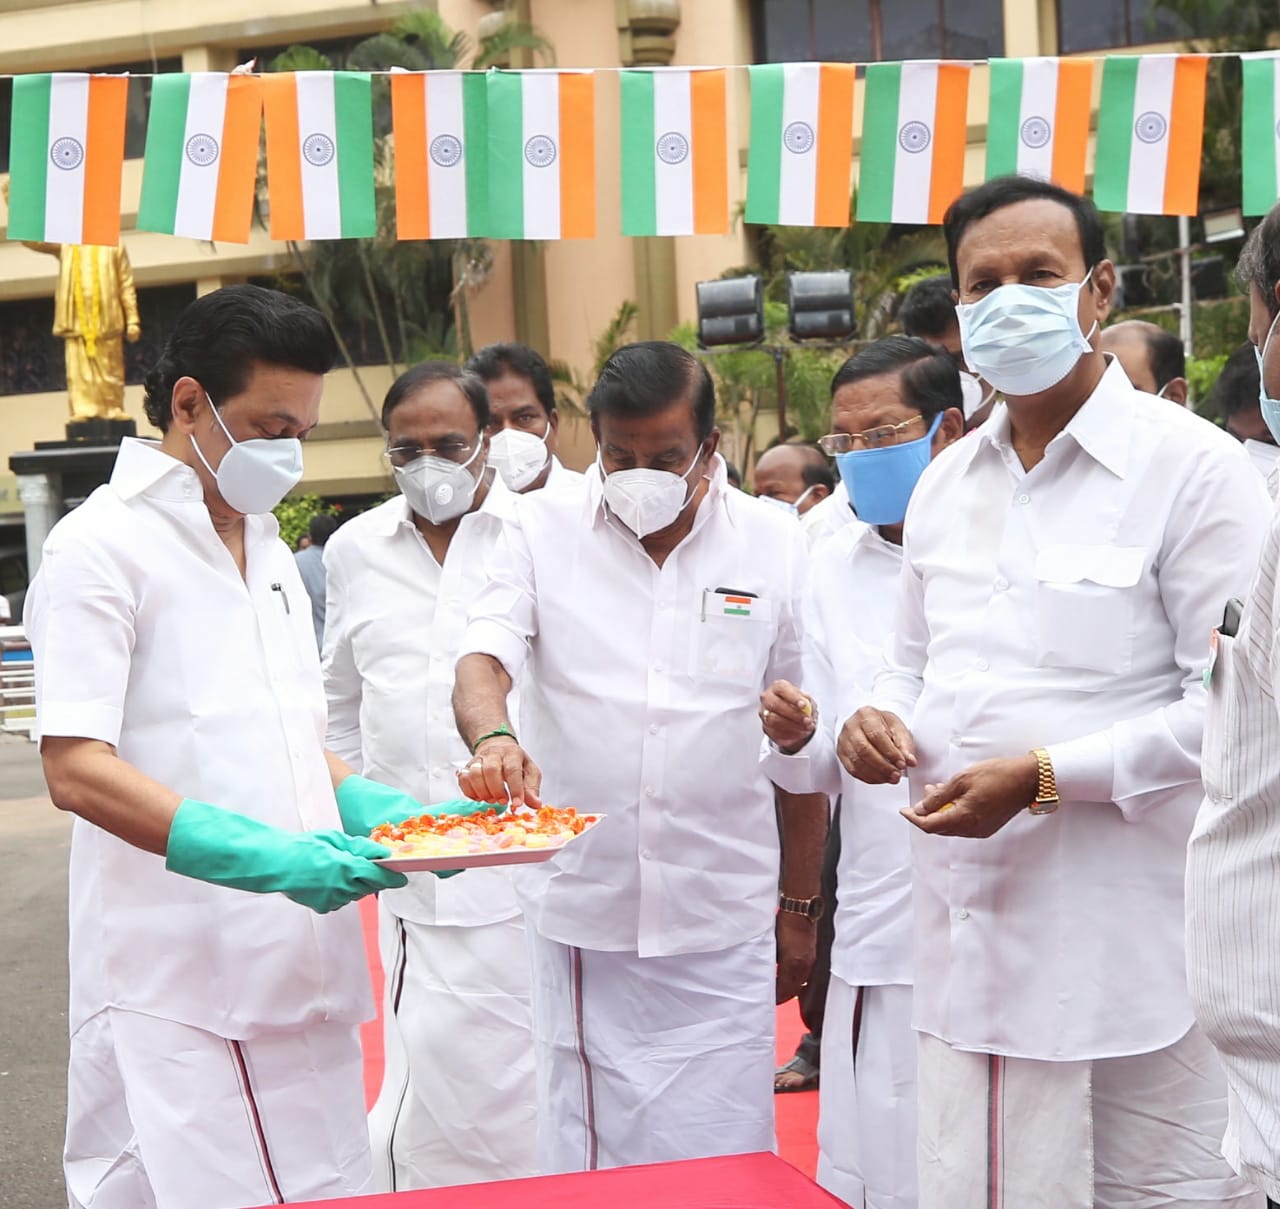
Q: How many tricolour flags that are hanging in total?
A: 11